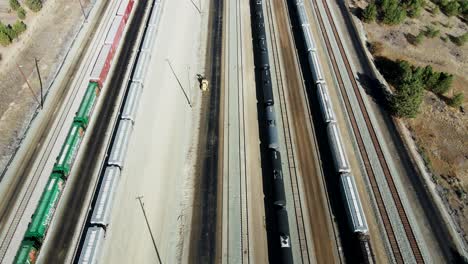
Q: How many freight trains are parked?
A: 4